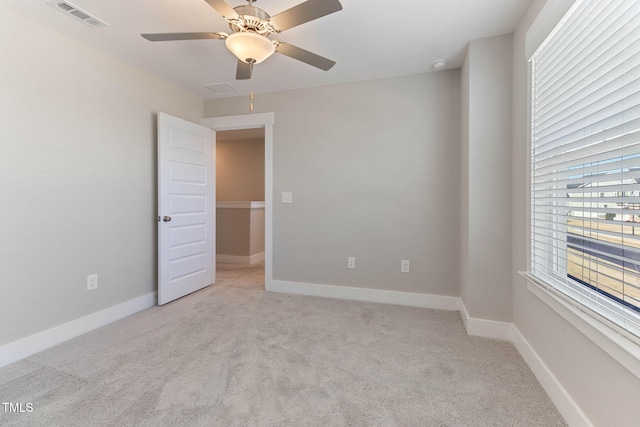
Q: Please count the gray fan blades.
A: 5